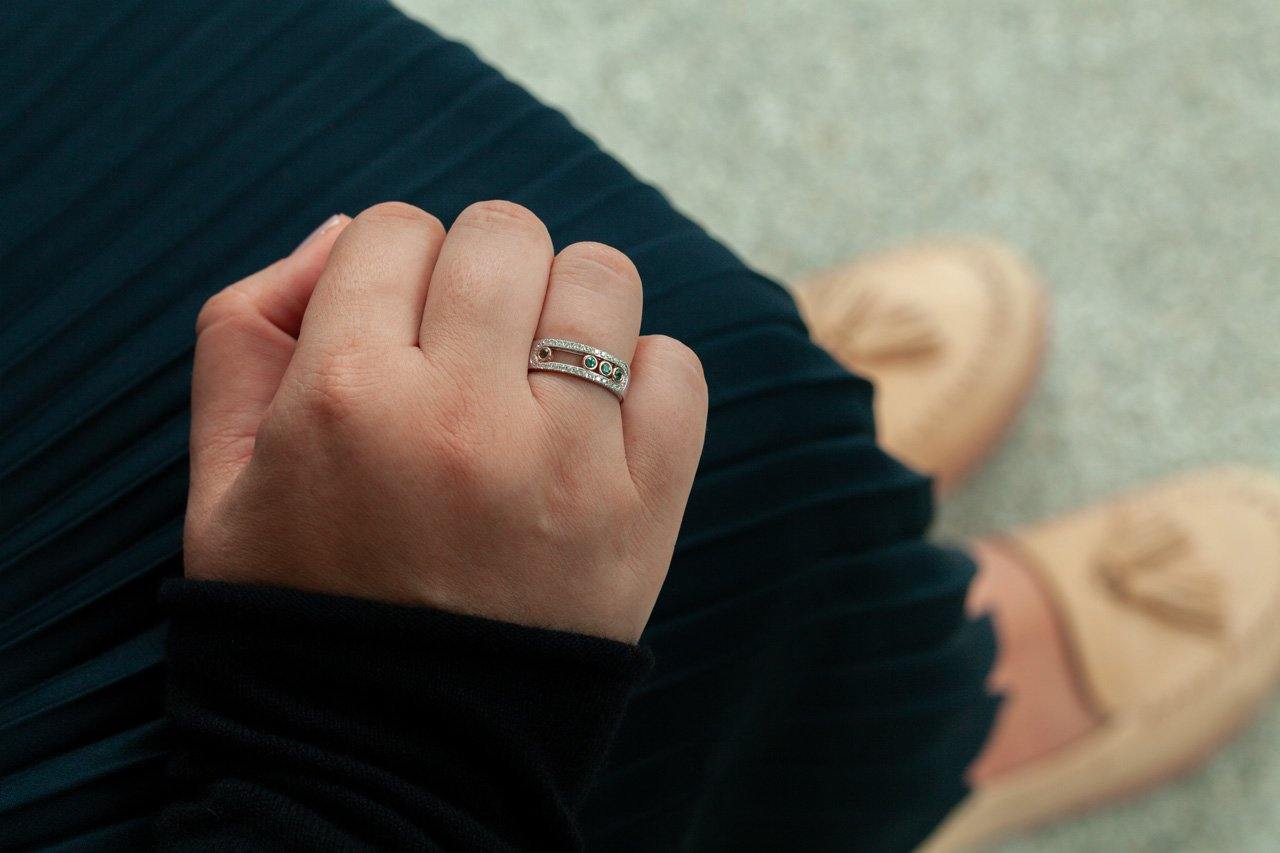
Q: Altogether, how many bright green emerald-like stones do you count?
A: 3